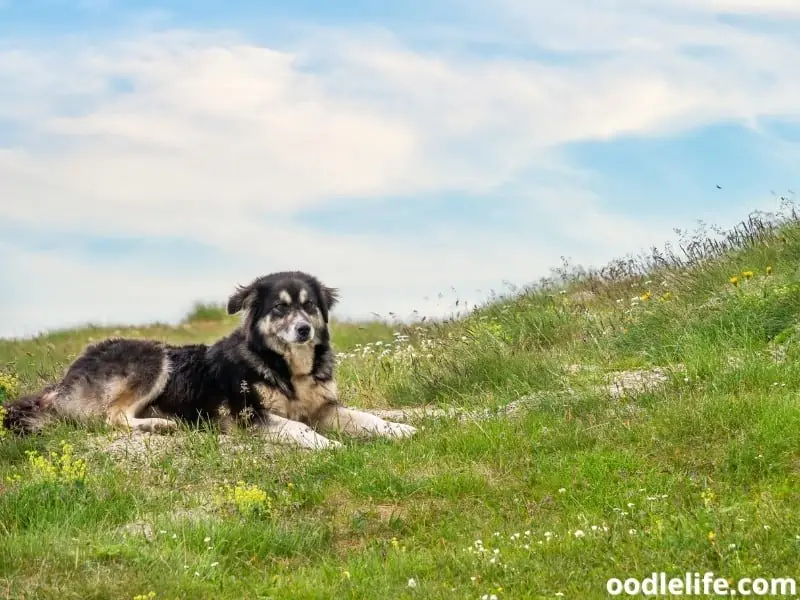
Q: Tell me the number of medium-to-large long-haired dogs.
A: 1